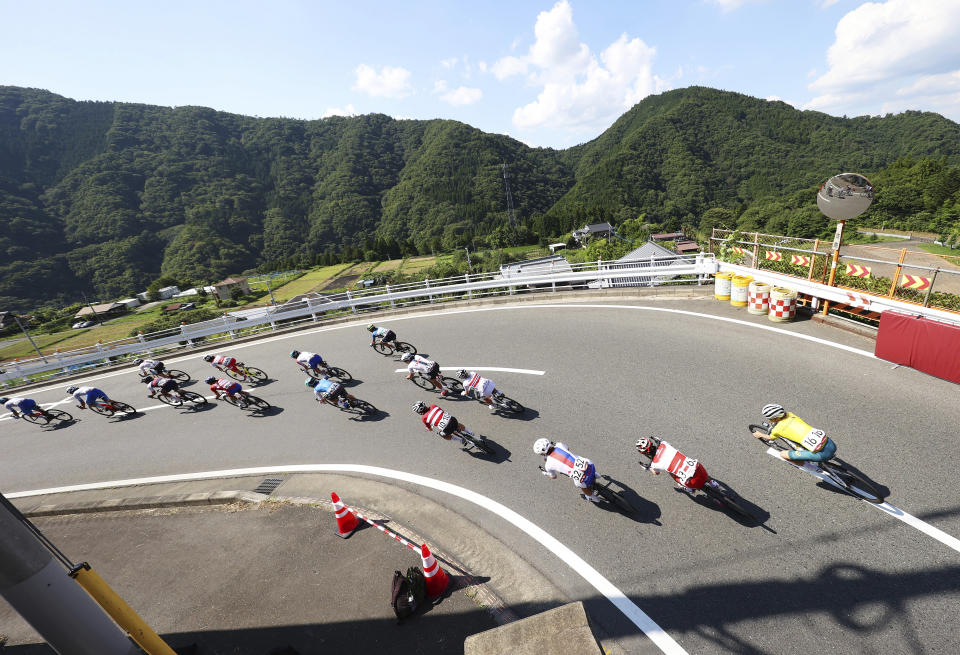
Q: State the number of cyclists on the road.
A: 15